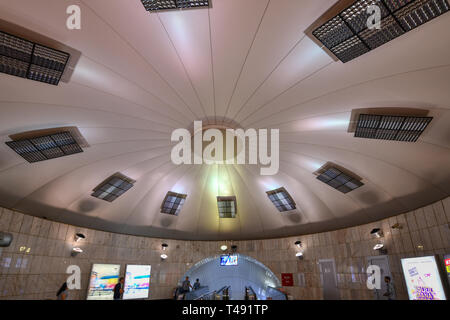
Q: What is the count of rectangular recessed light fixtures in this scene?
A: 10